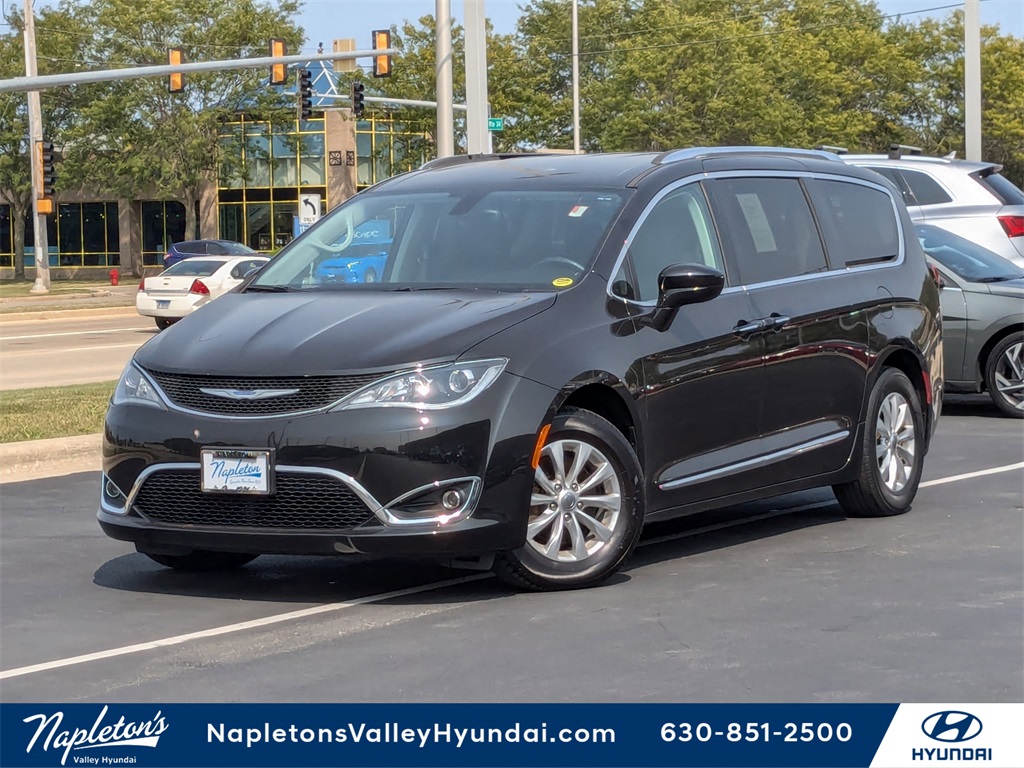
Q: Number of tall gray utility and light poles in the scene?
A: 5